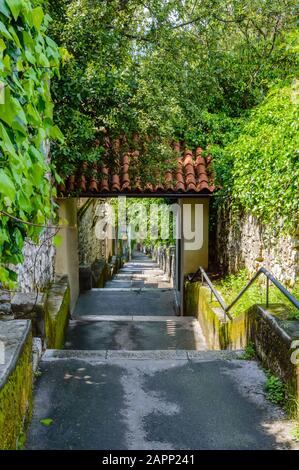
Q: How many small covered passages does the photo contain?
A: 1